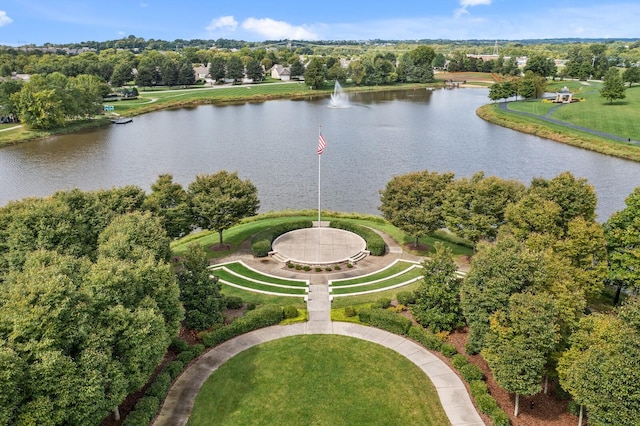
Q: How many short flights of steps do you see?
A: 2